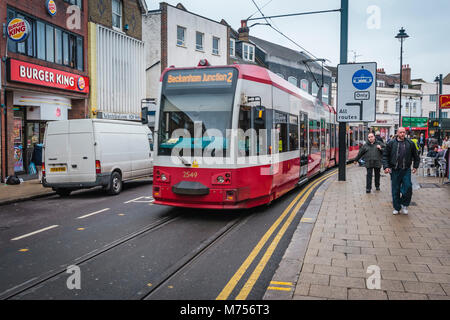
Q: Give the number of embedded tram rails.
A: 2